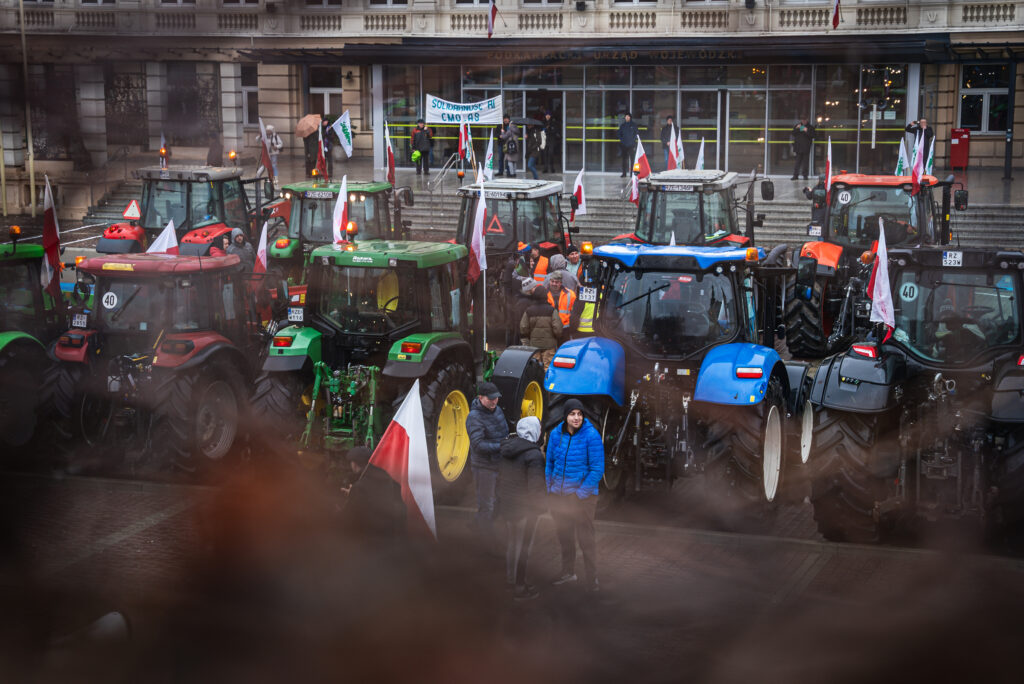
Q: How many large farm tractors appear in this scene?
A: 10